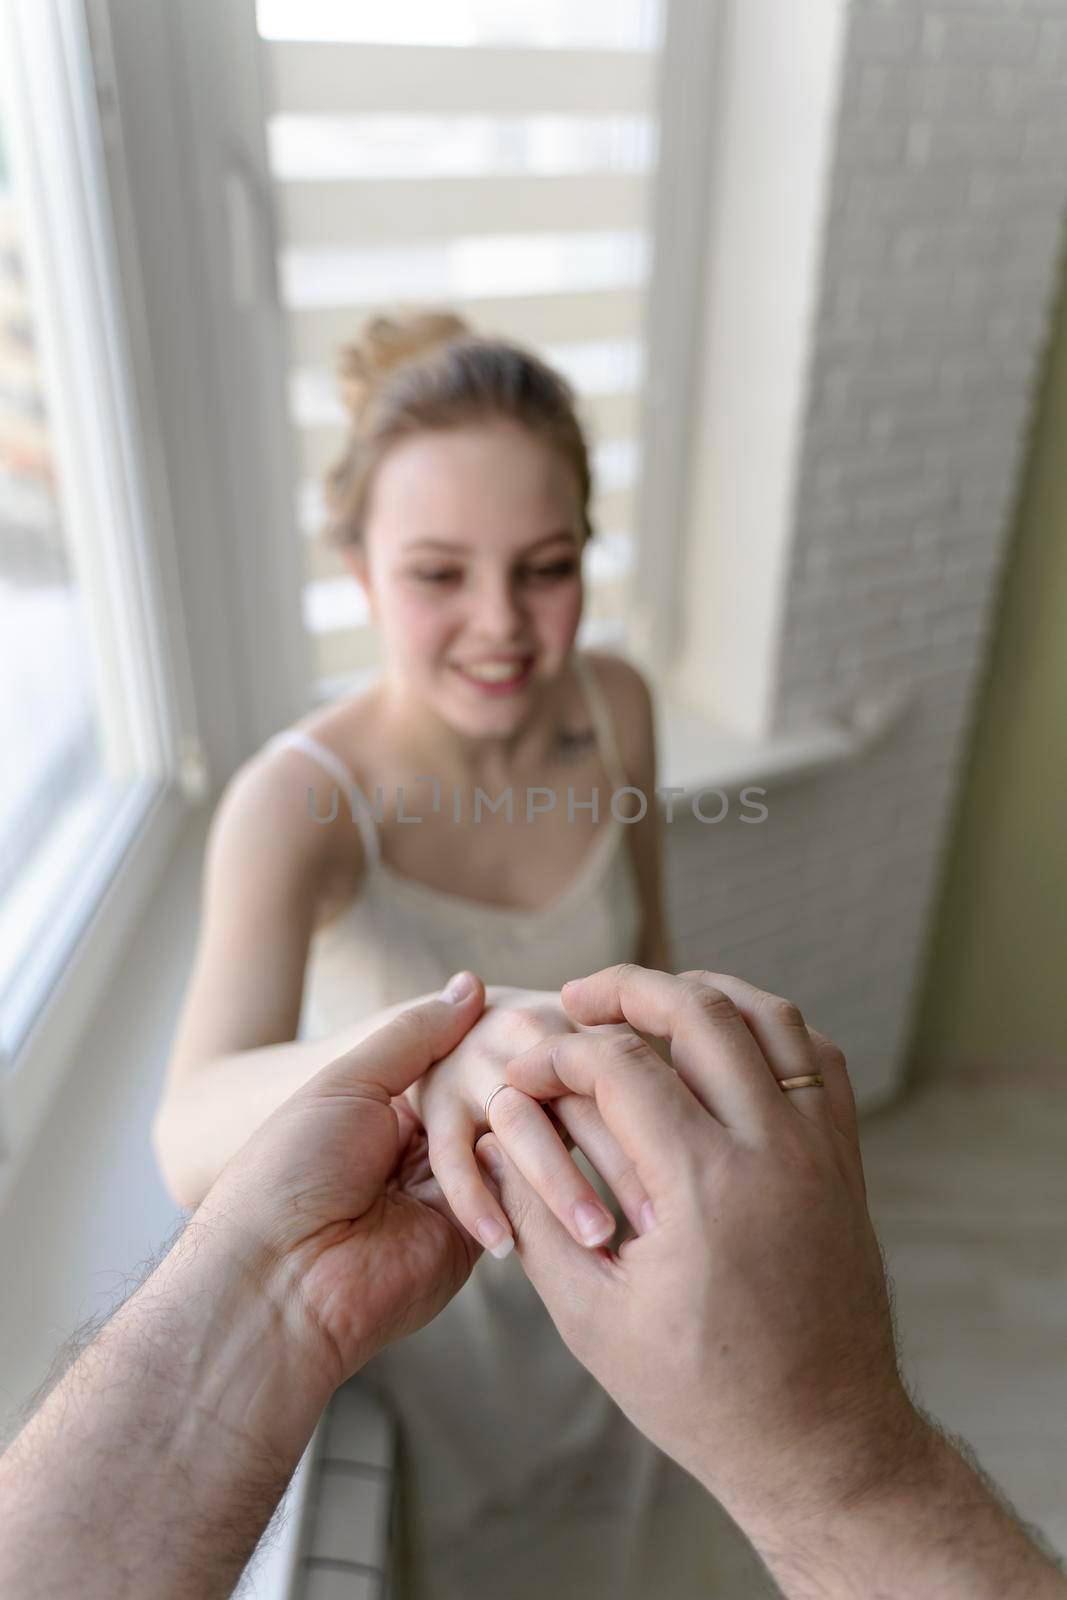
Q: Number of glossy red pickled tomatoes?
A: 0